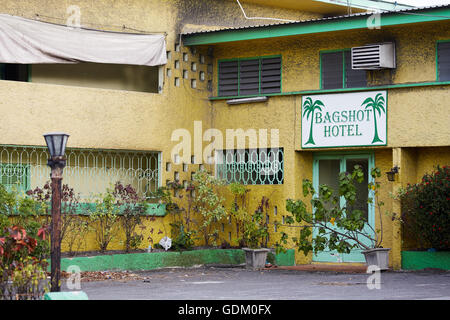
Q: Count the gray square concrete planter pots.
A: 2